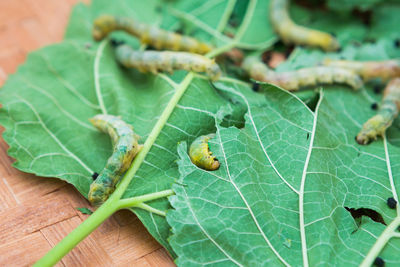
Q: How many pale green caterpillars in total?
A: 8